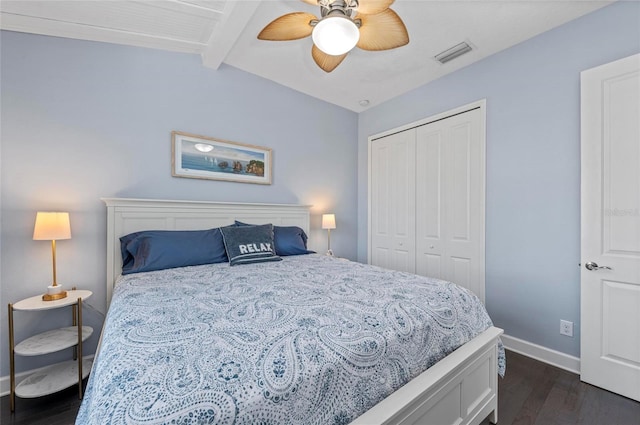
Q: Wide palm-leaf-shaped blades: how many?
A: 5